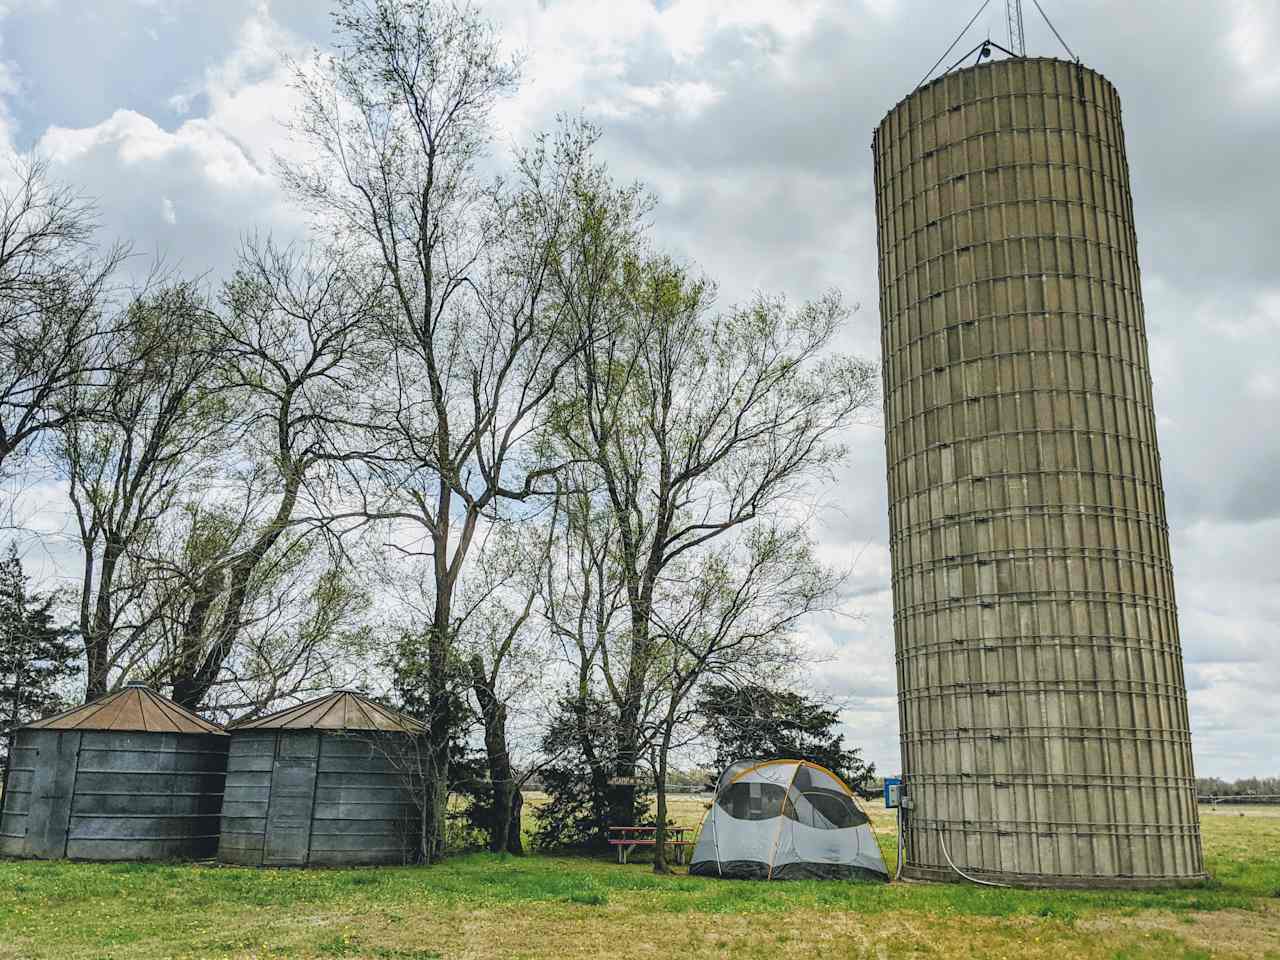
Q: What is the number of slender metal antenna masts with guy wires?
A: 1